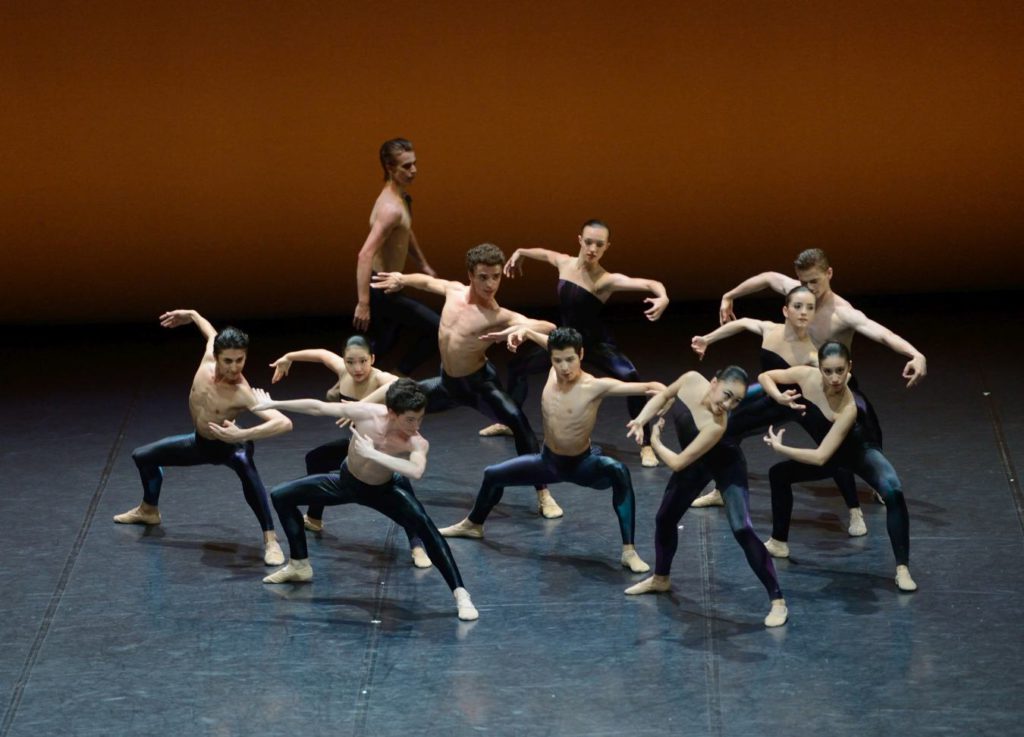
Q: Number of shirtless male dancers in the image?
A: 6